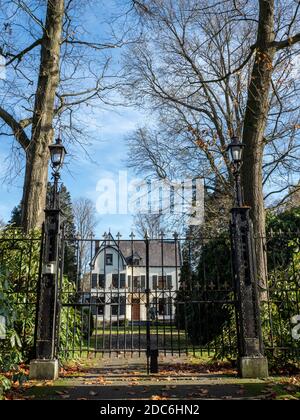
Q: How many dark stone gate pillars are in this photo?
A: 2